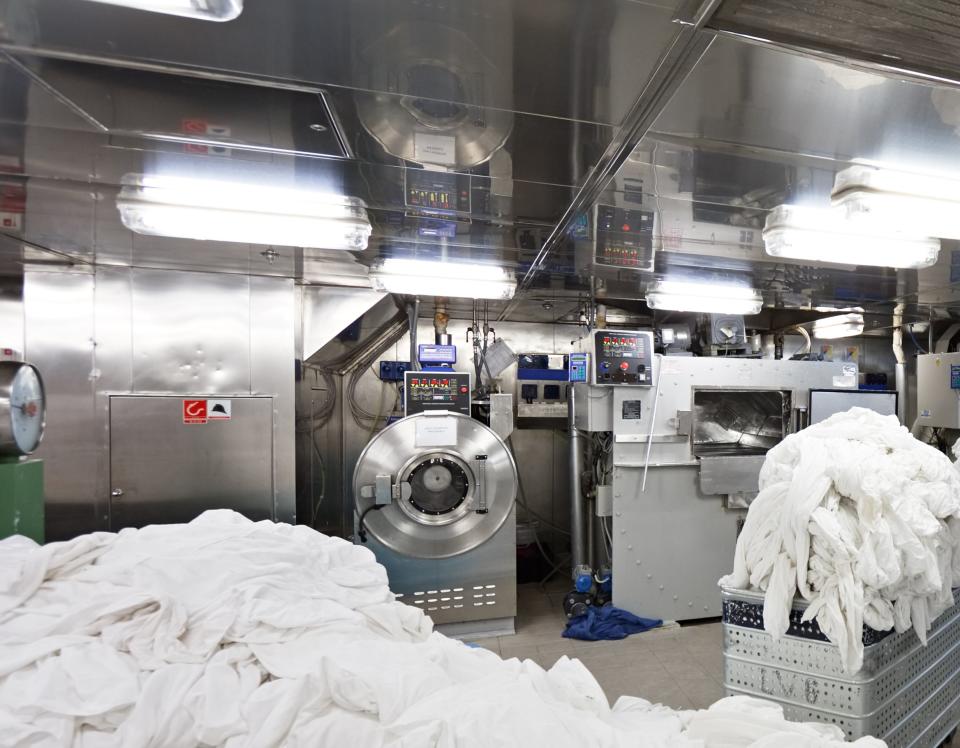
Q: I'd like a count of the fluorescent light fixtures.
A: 7